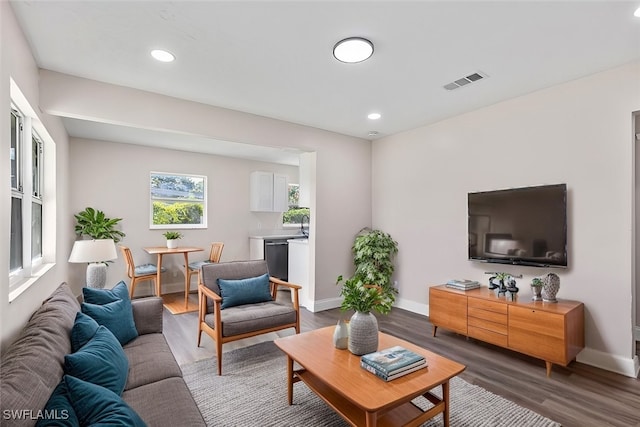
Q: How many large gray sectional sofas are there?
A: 1